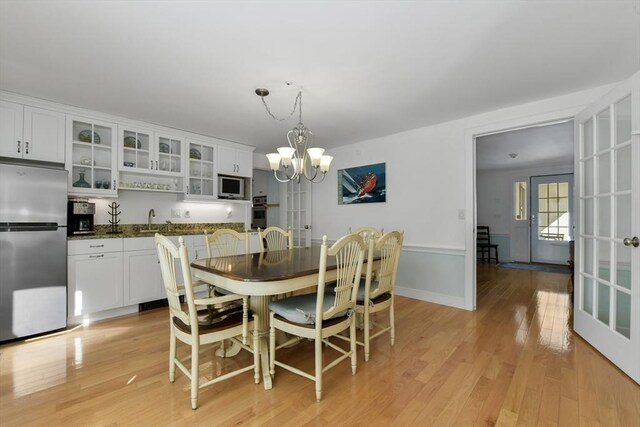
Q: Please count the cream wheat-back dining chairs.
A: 6